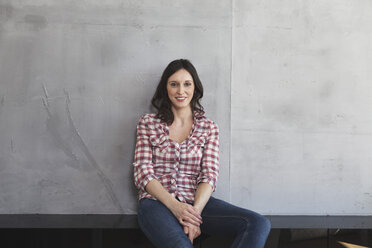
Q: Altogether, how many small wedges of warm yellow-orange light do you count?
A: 1